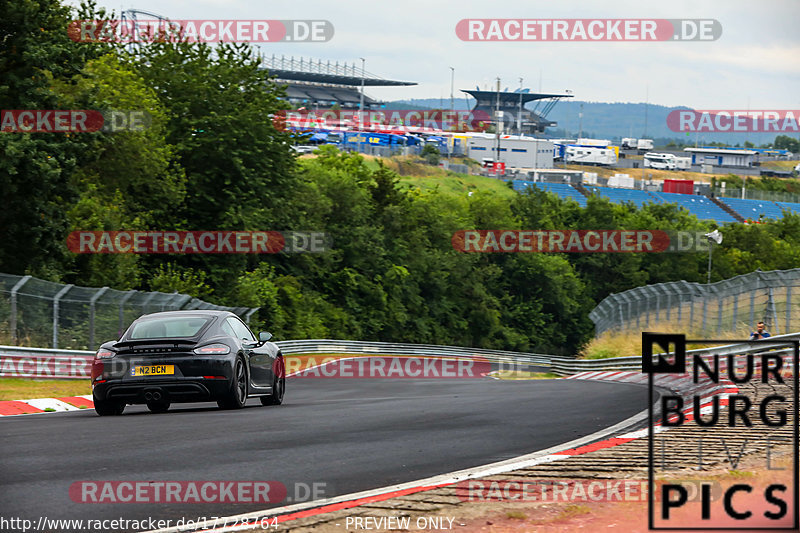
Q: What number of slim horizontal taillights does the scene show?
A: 2